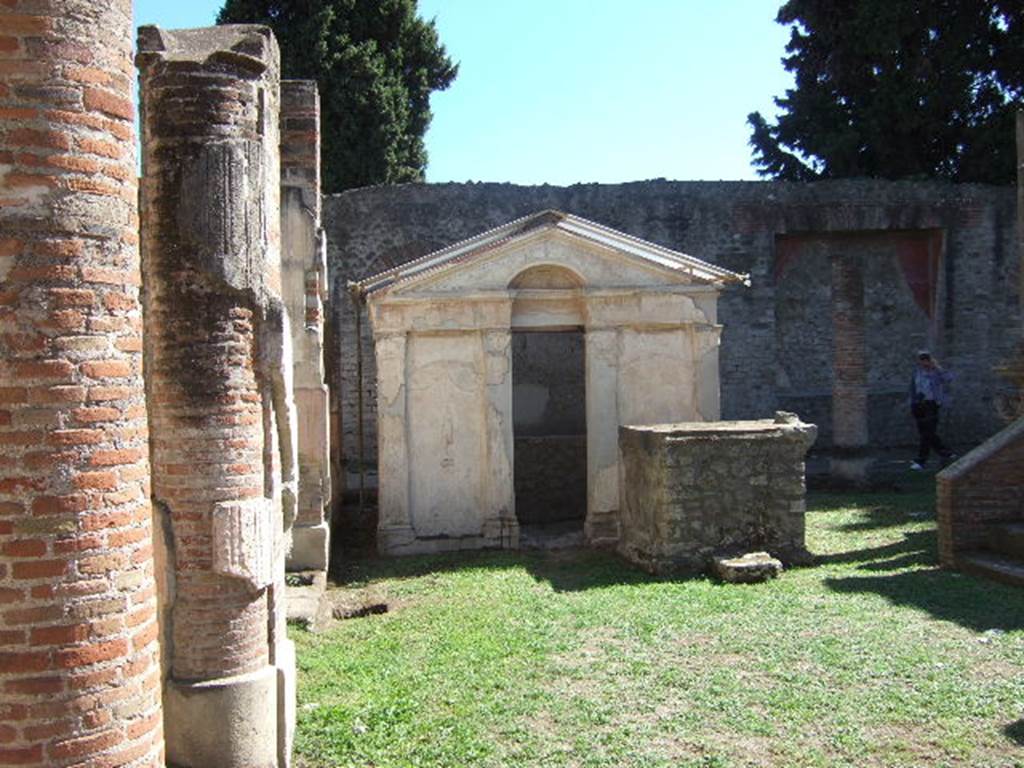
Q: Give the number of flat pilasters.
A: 4